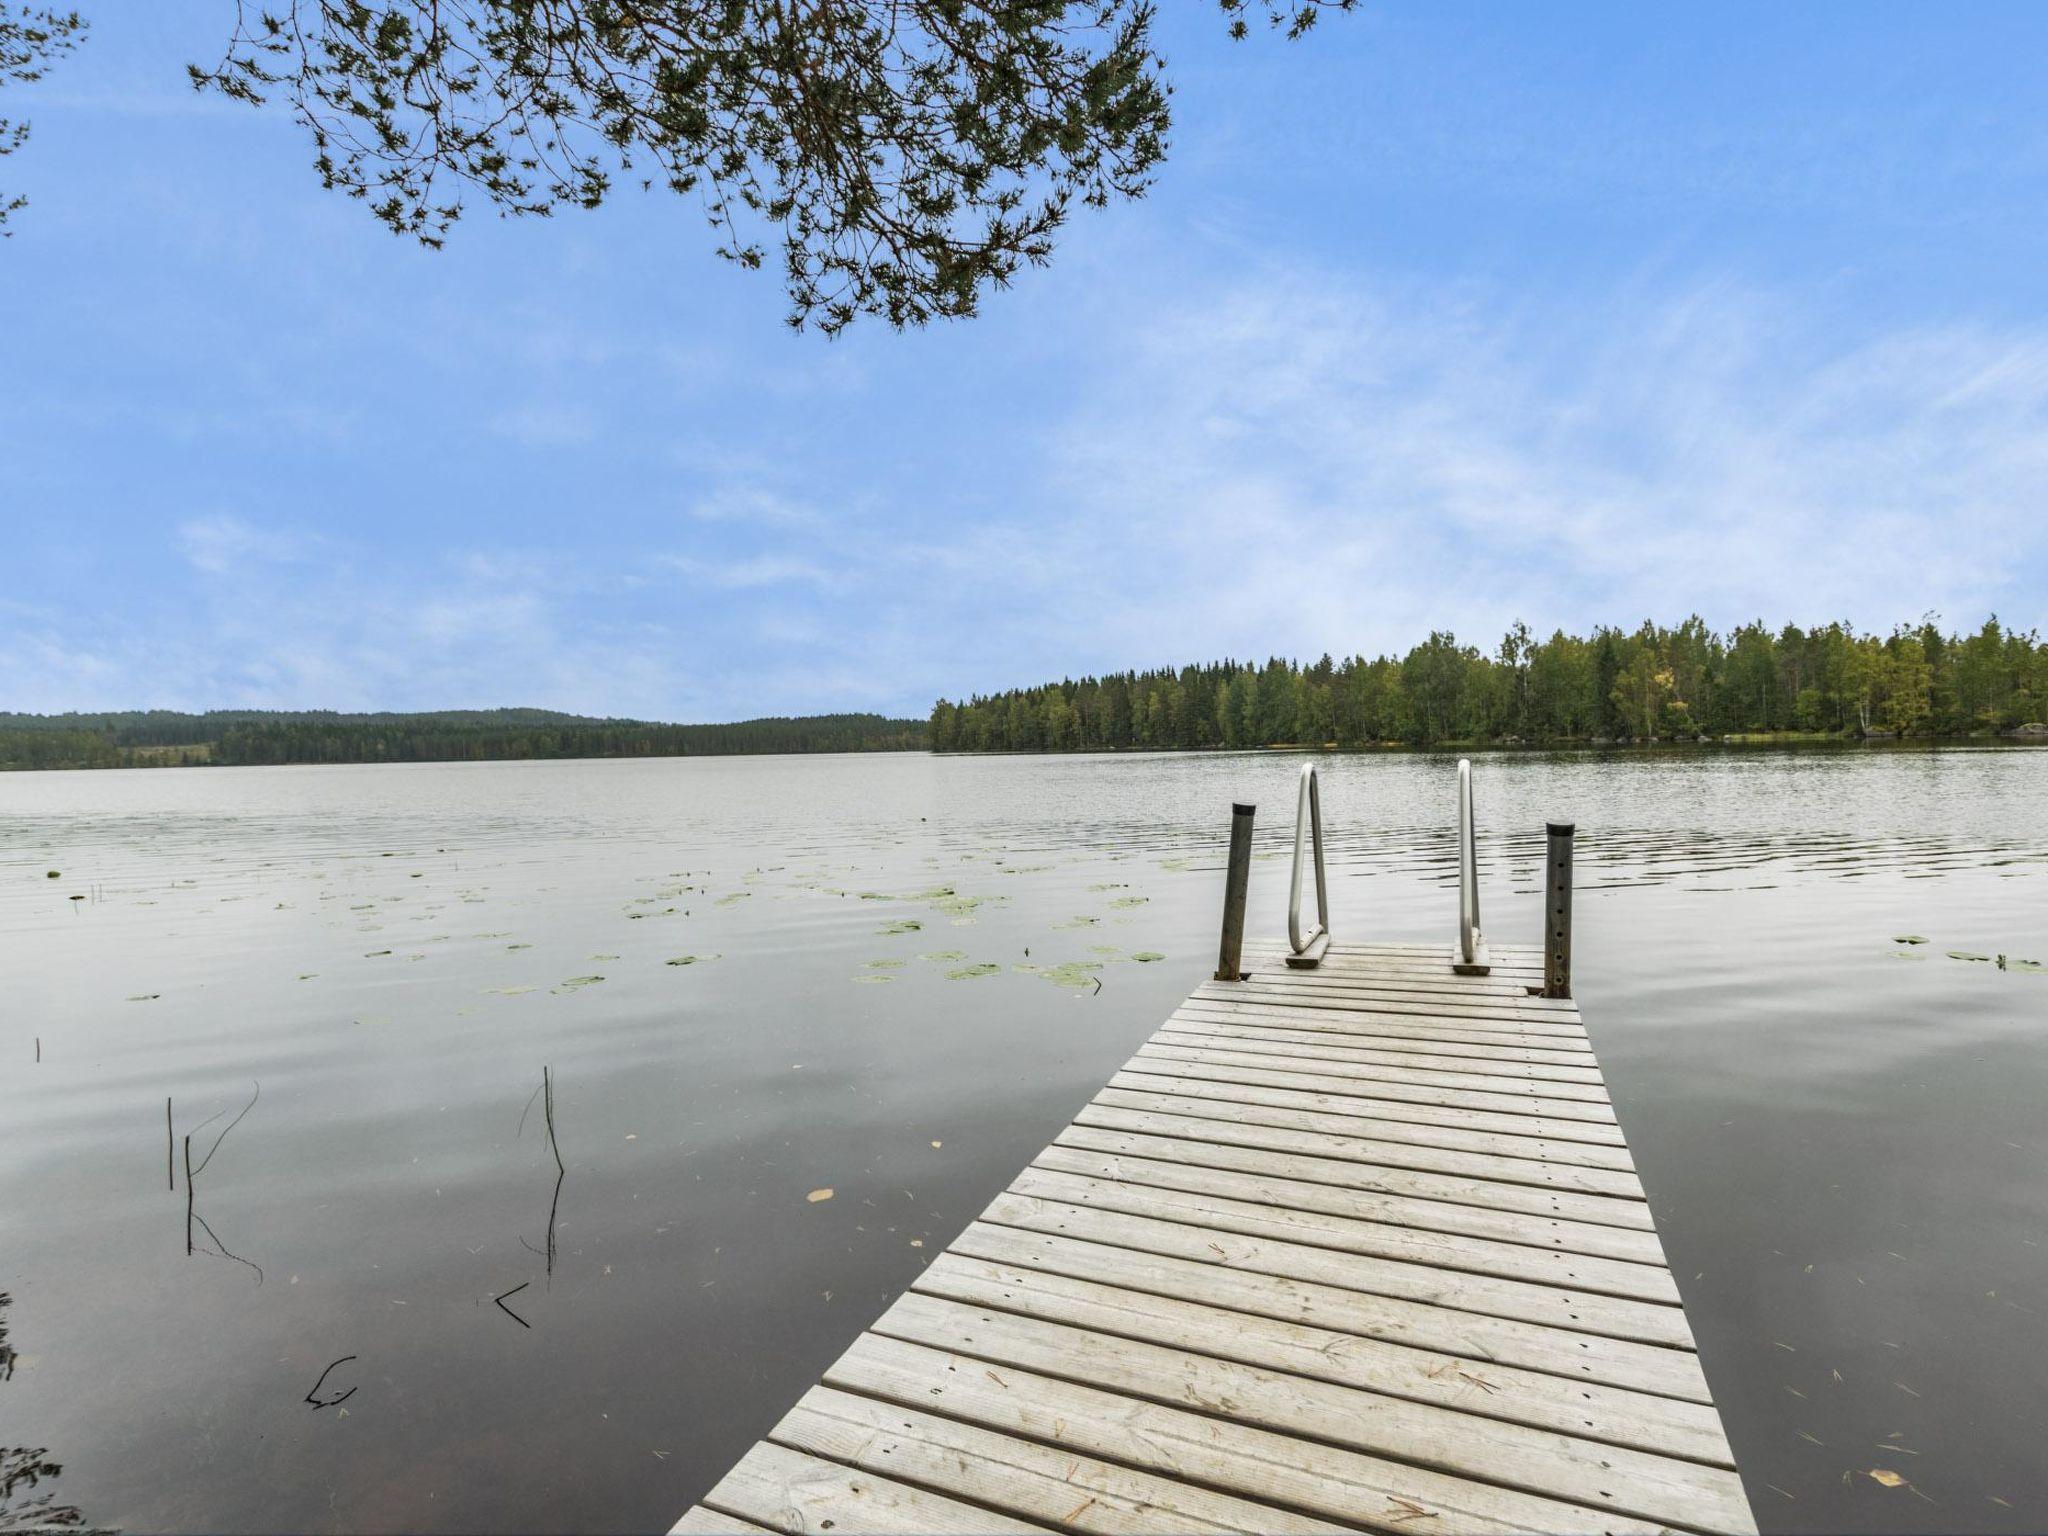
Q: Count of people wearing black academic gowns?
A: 0